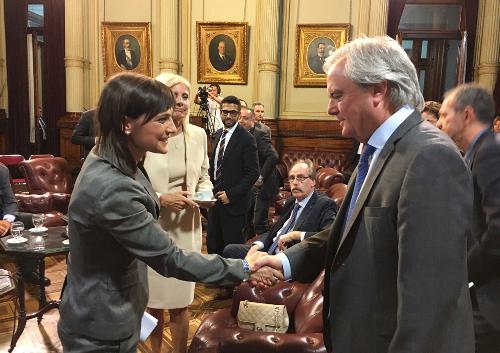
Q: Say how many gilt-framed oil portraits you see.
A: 3